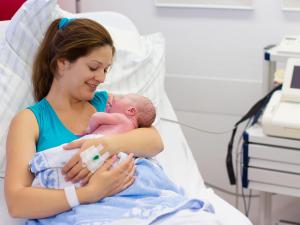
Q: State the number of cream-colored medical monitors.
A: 1